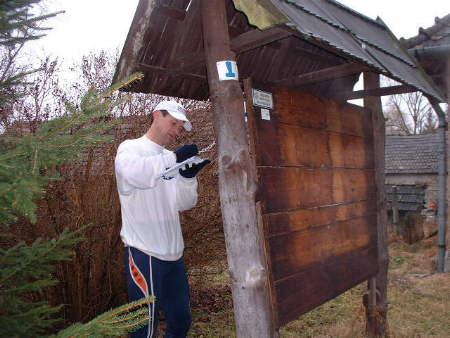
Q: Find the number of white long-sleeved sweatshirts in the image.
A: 1